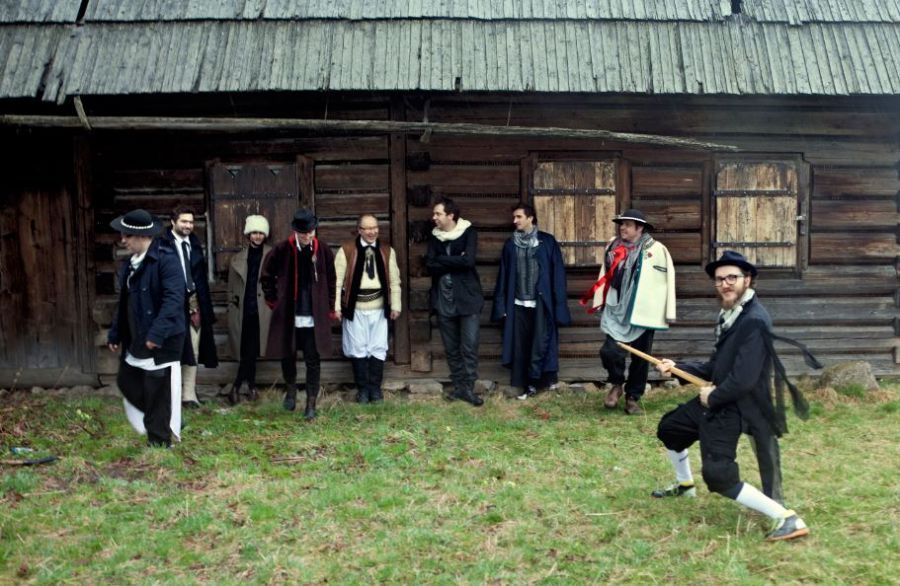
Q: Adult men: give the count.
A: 9